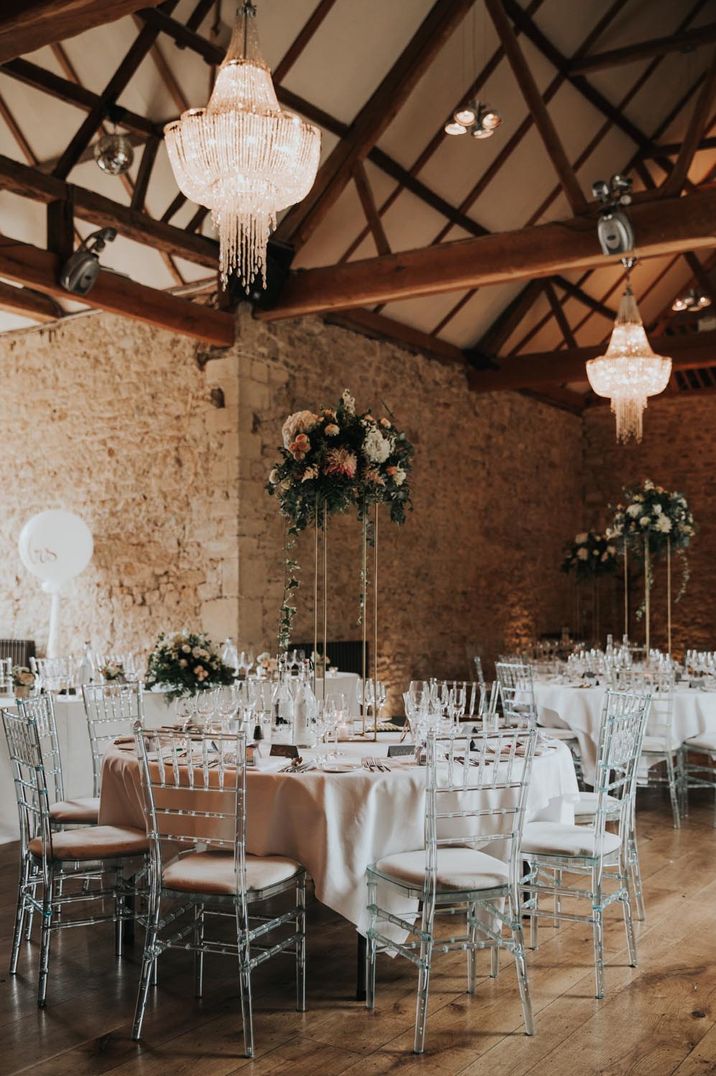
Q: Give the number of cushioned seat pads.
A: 9